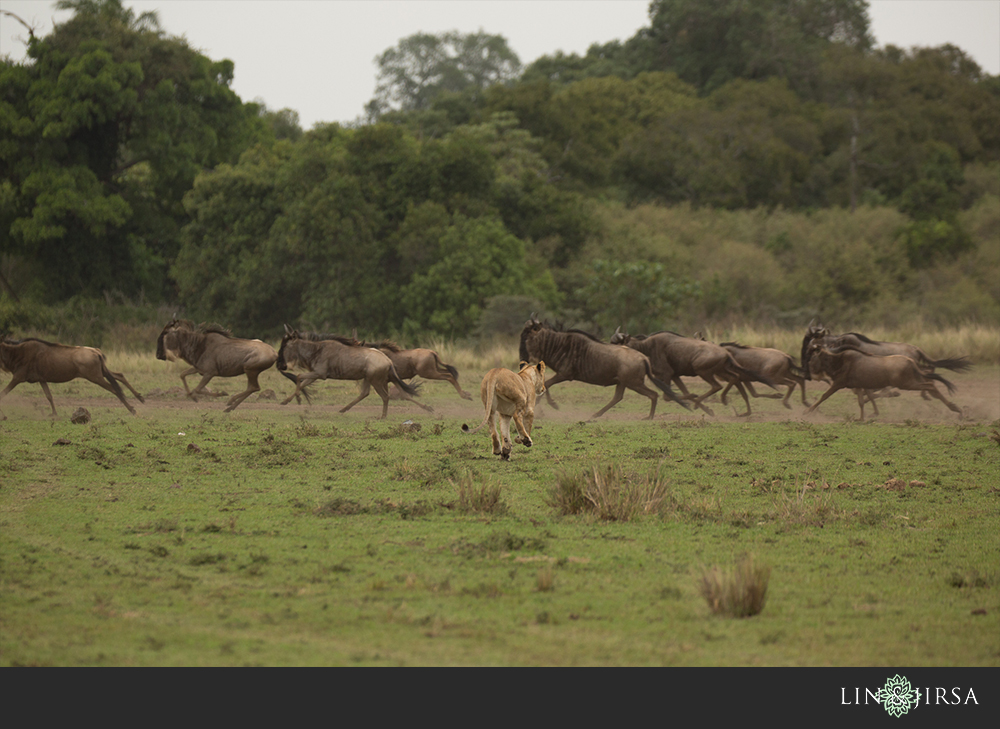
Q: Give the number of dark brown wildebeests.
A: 9